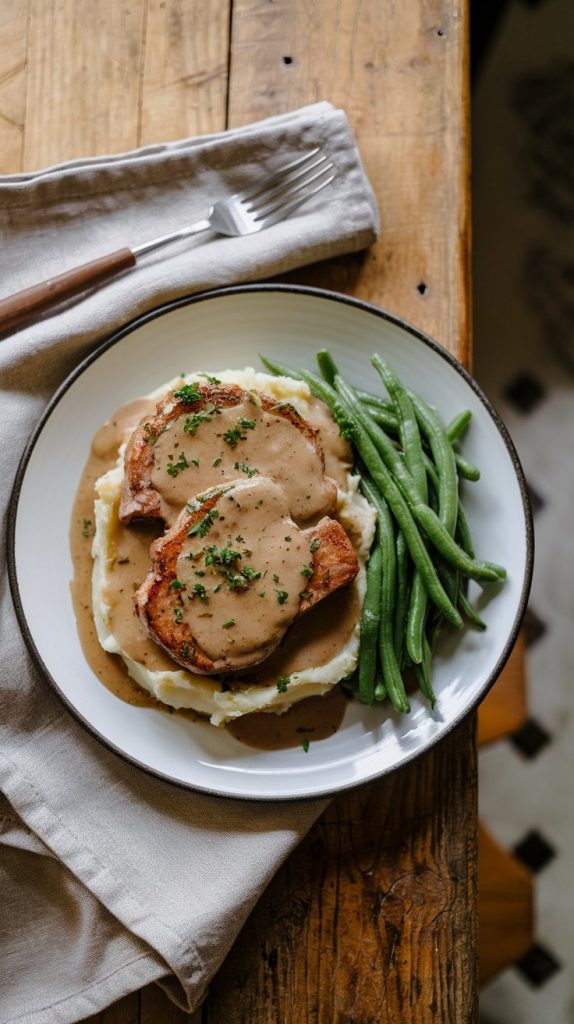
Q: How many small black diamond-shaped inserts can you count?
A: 6